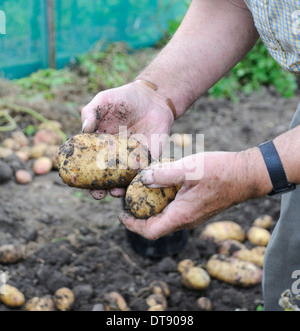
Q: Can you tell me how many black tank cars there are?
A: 0